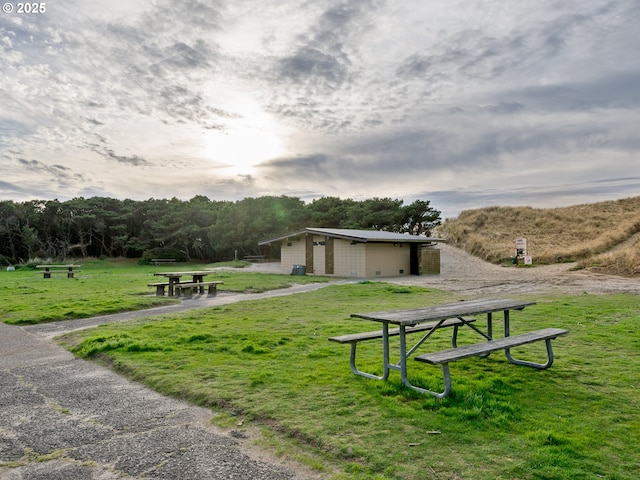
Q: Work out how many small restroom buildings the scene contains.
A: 1